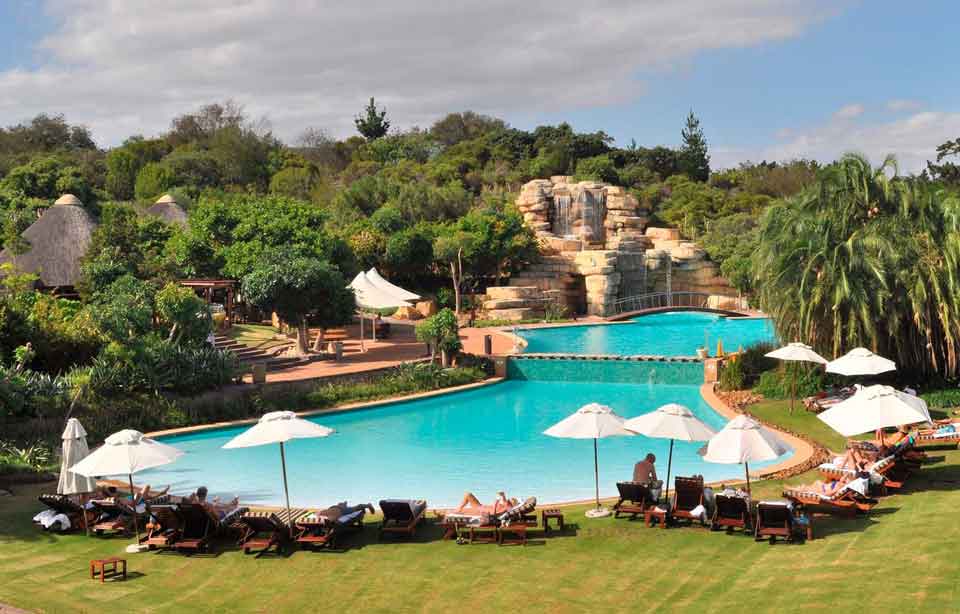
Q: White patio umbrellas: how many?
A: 9